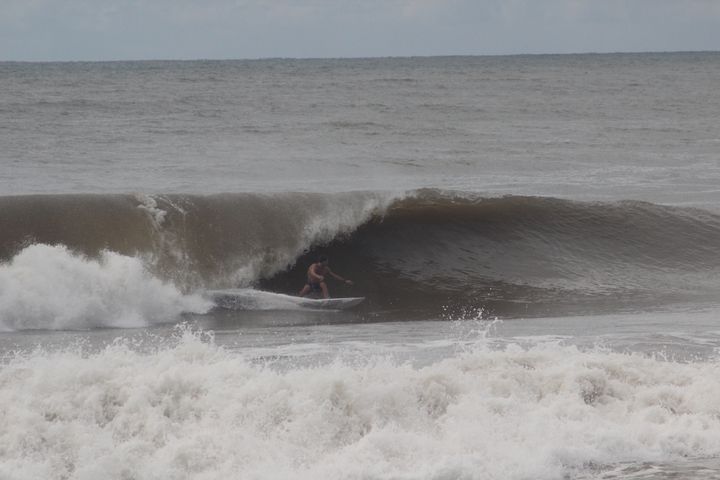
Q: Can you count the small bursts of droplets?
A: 1